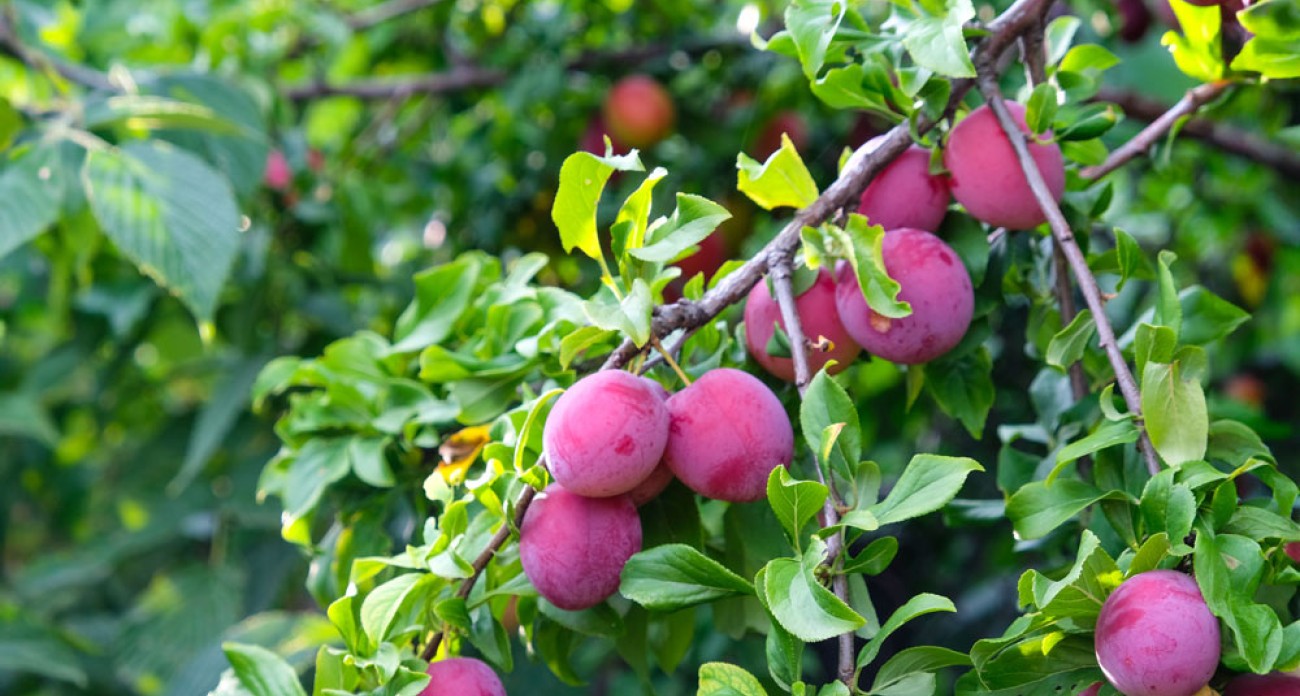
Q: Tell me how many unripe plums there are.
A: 0